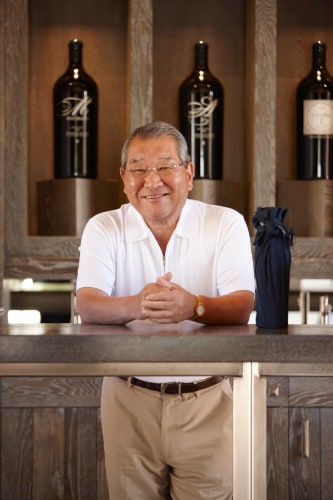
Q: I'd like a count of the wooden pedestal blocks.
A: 3